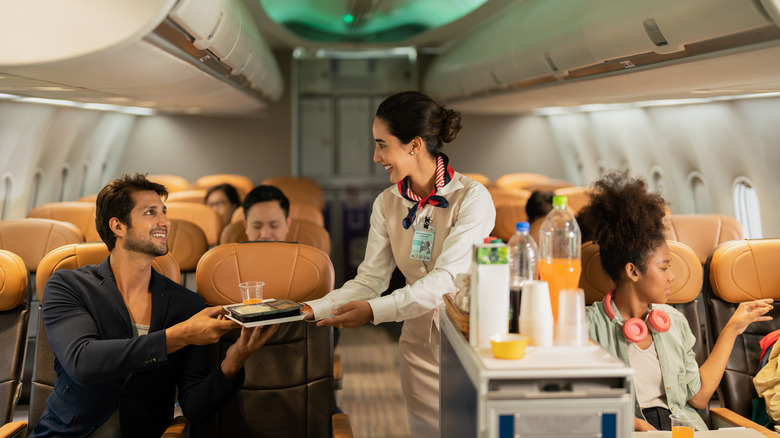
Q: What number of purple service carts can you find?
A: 0